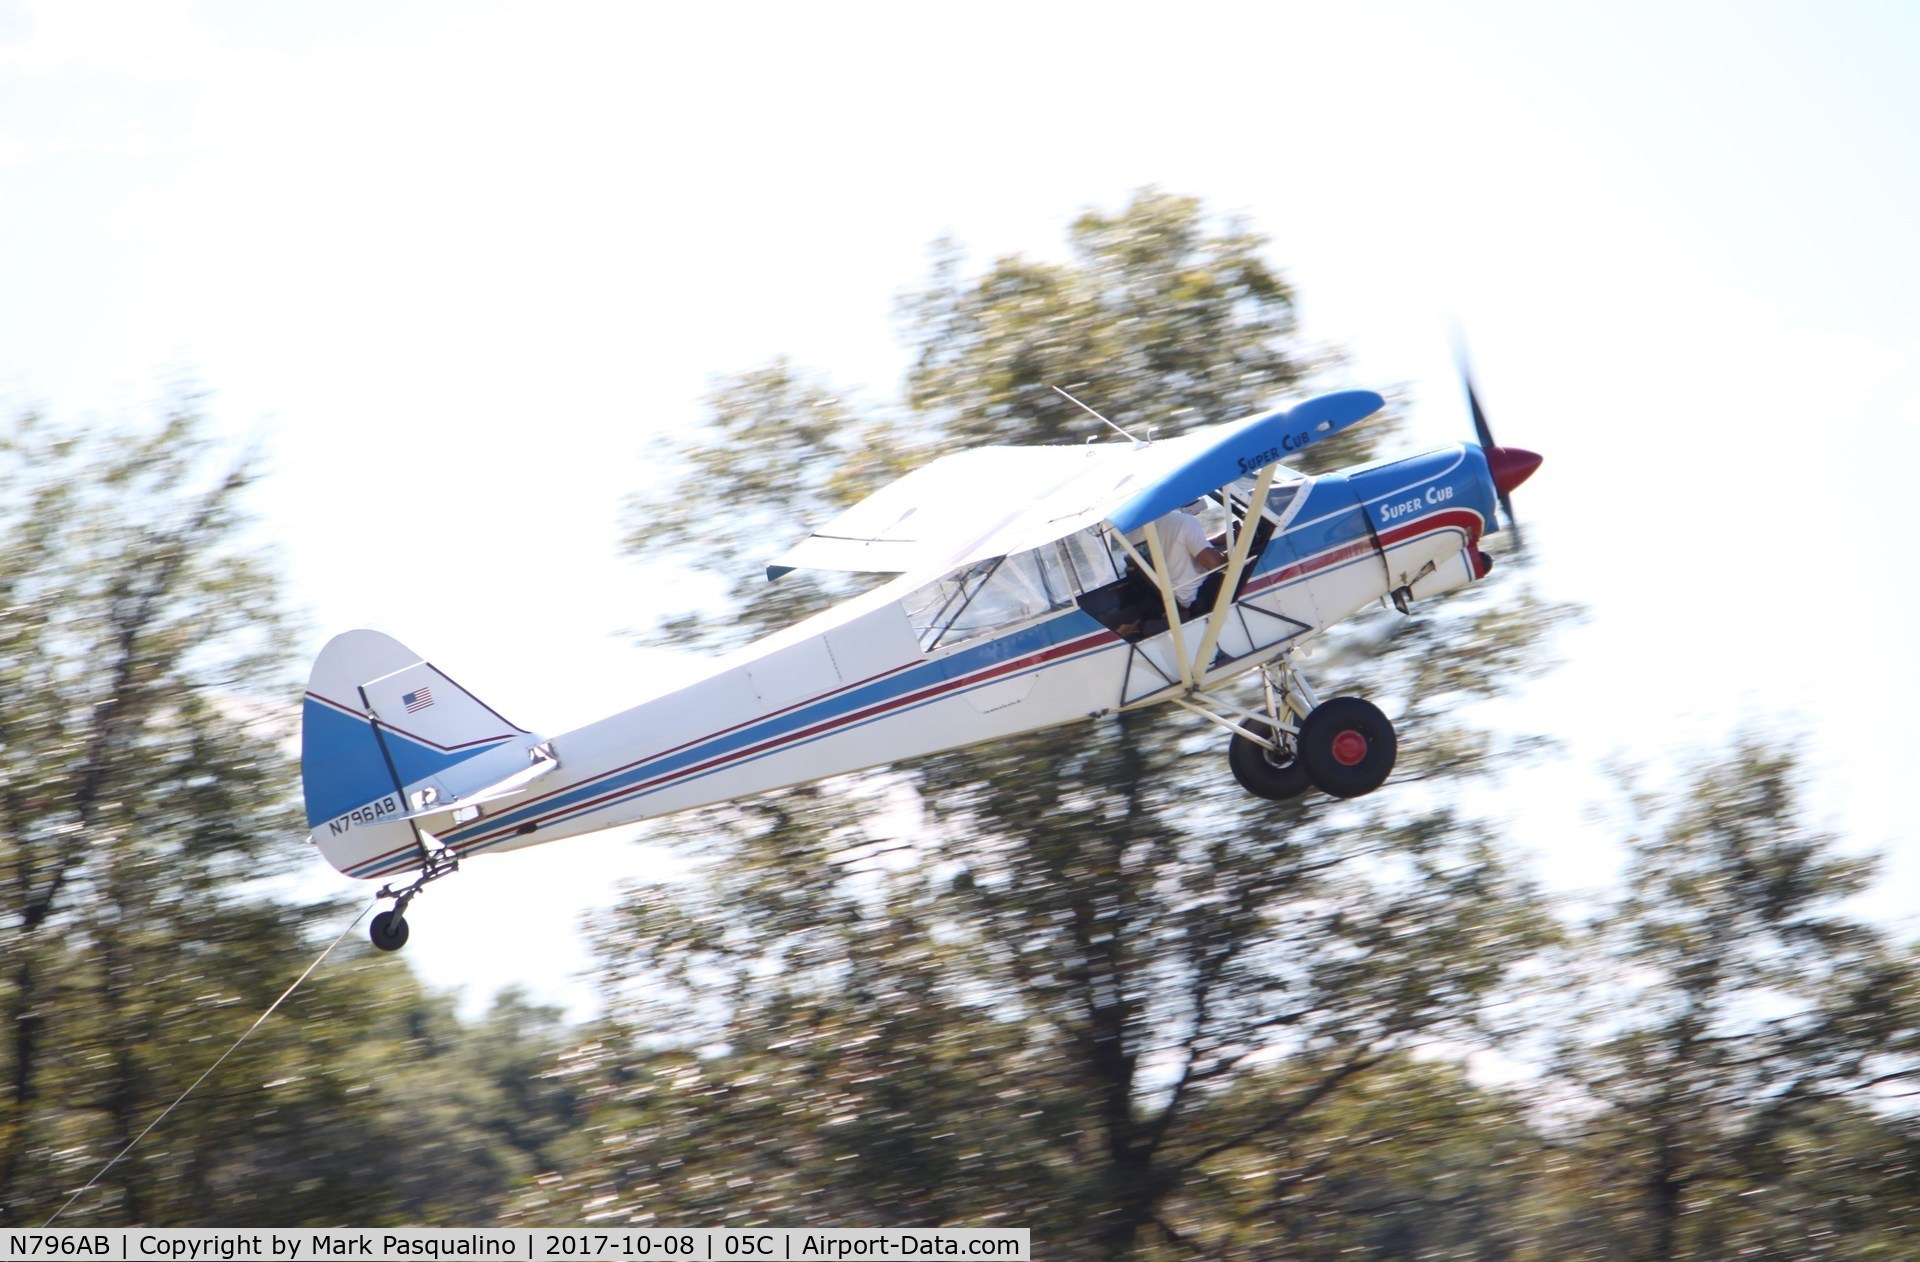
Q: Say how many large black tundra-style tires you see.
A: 2